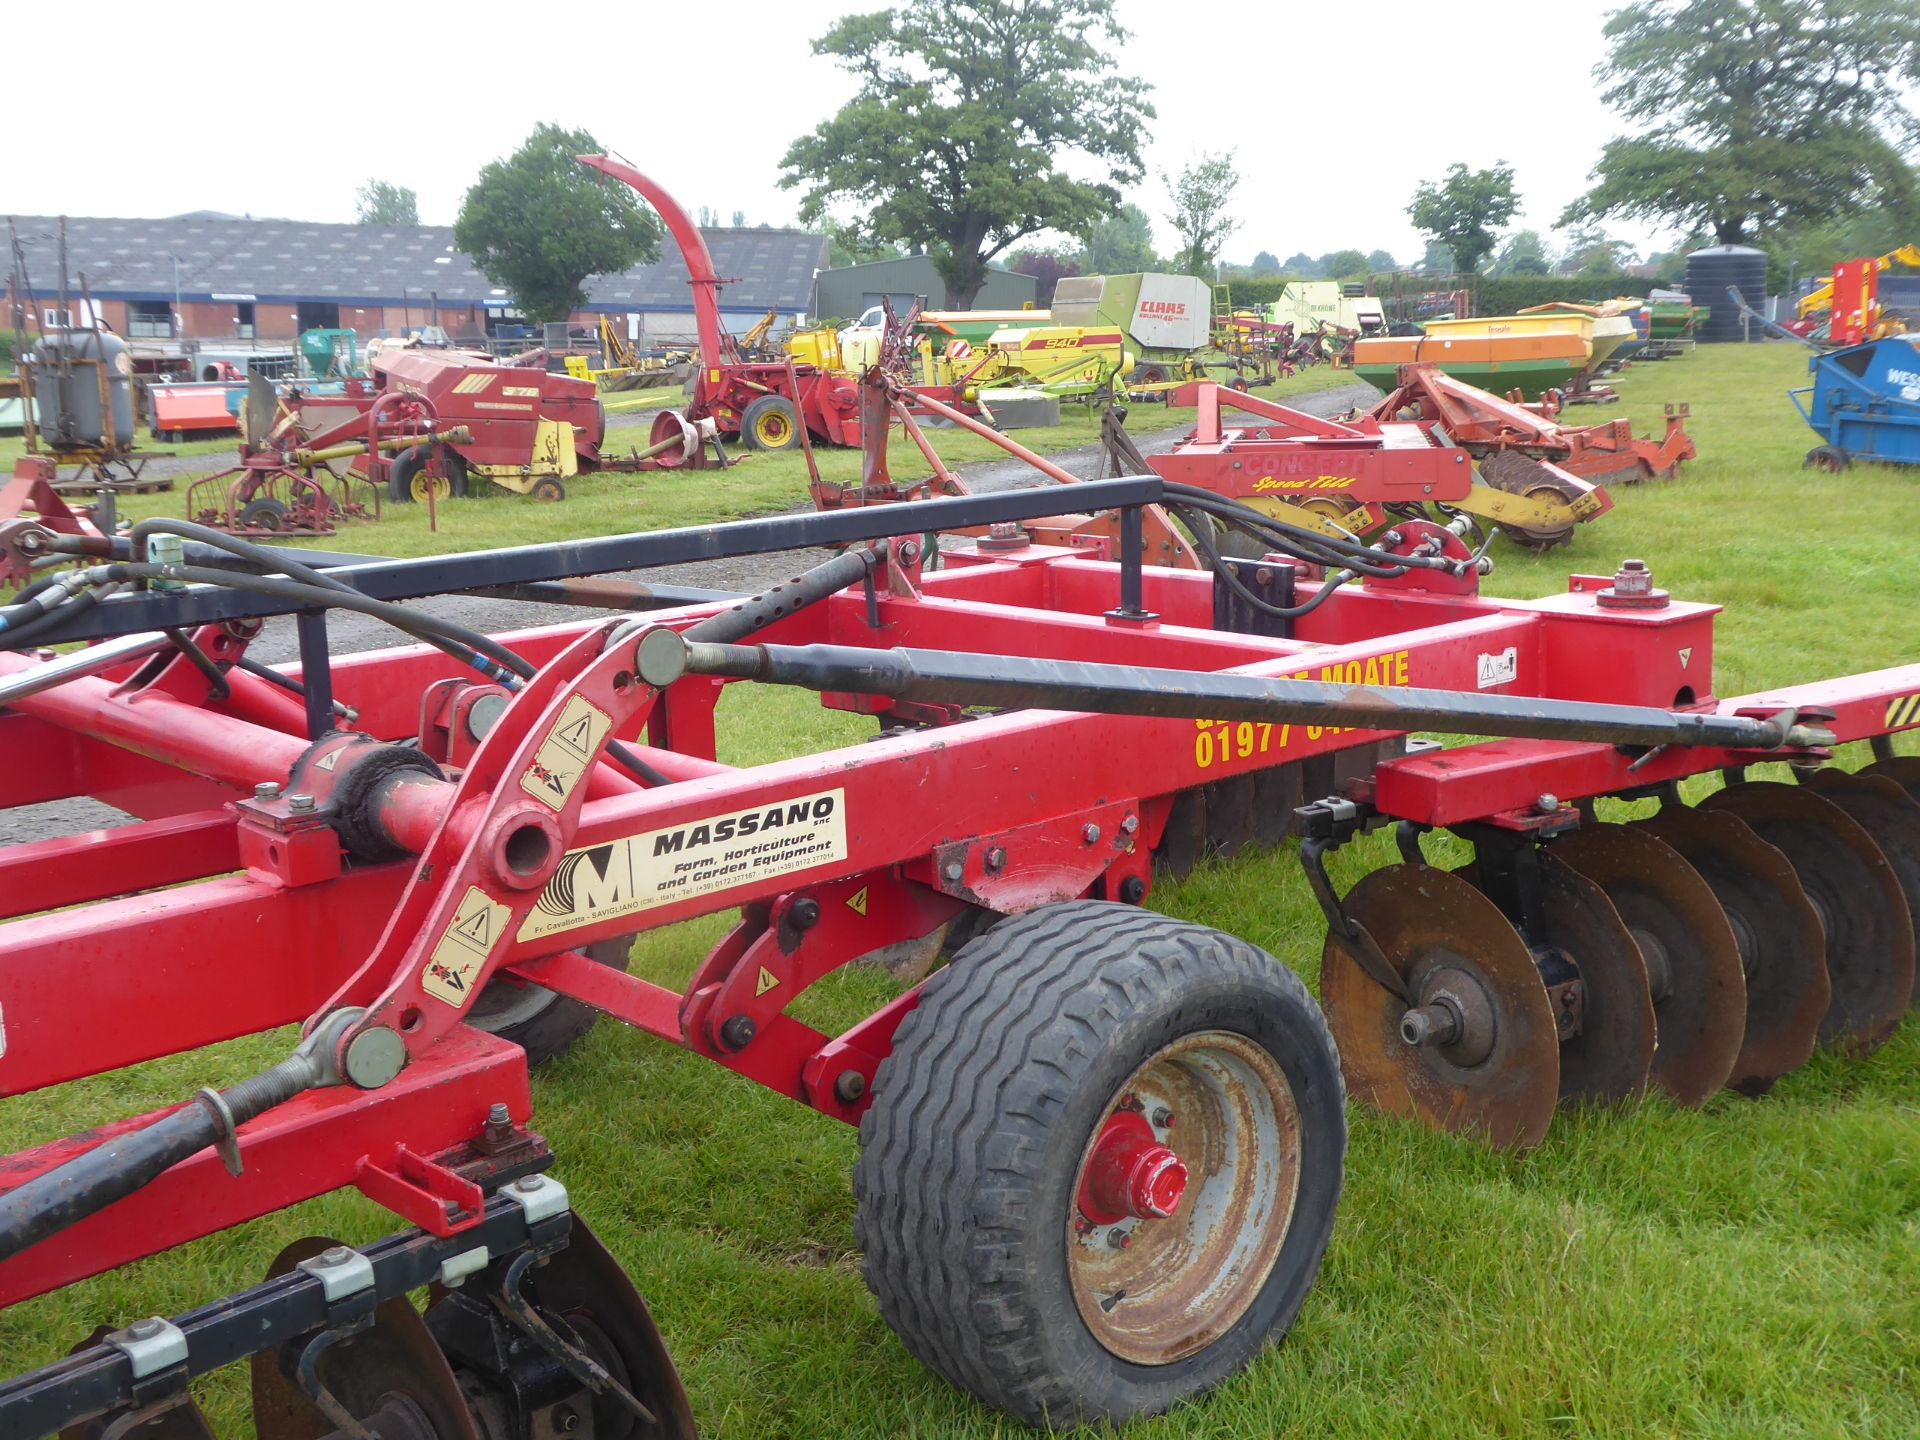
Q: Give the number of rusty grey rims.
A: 1